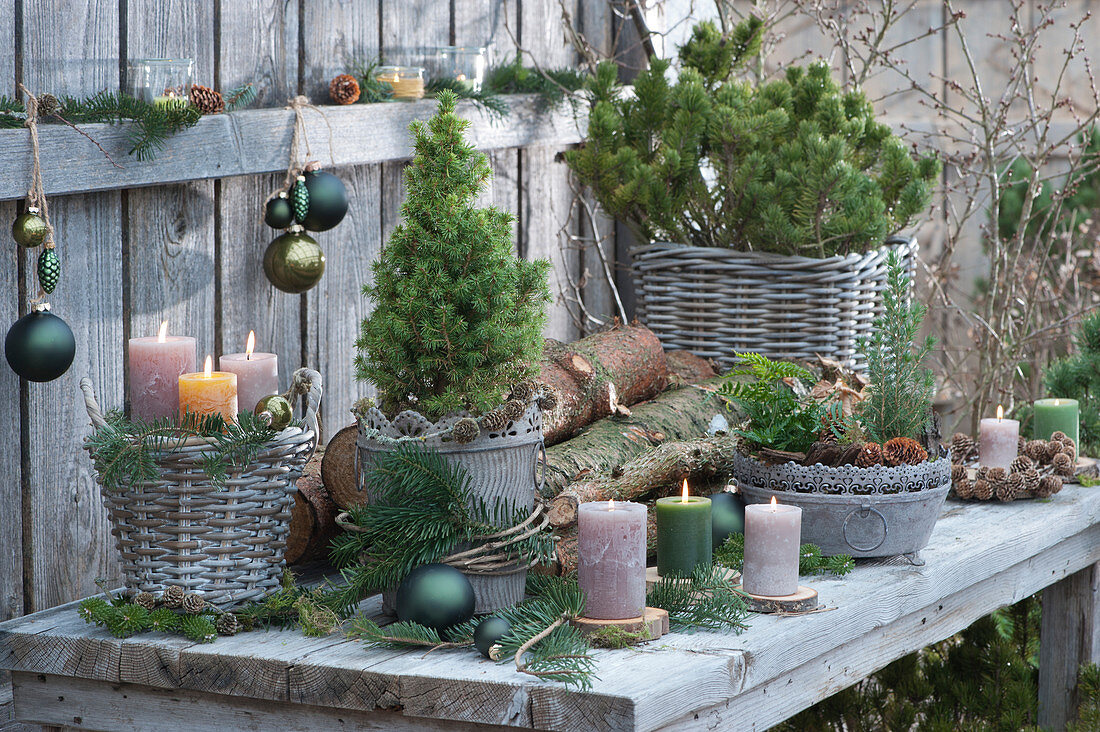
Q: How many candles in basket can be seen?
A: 3